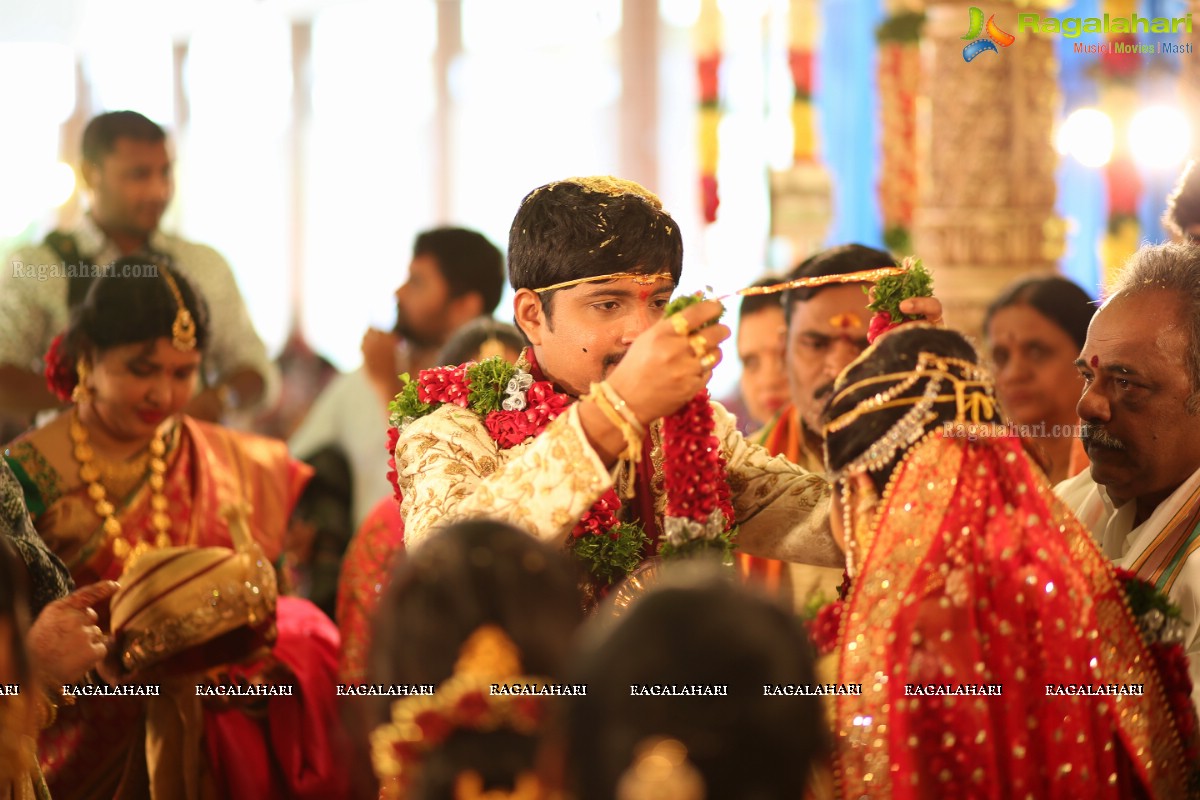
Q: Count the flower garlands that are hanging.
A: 4